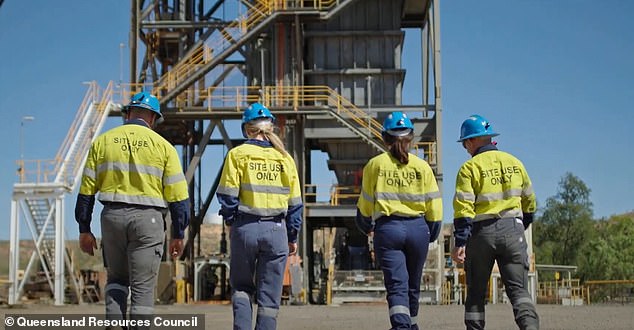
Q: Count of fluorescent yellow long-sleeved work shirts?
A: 4